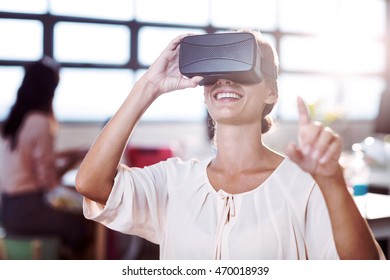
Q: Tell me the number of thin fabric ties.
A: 2